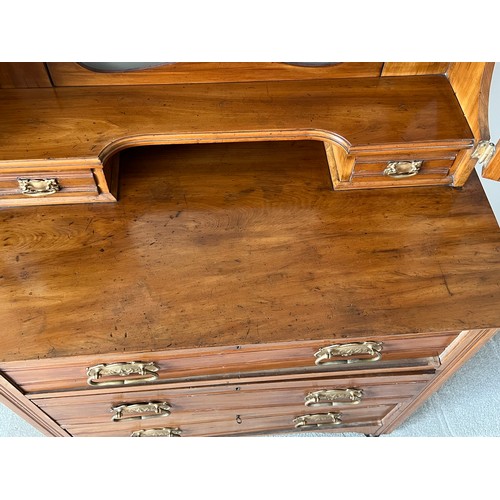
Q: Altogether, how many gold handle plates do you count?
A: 8